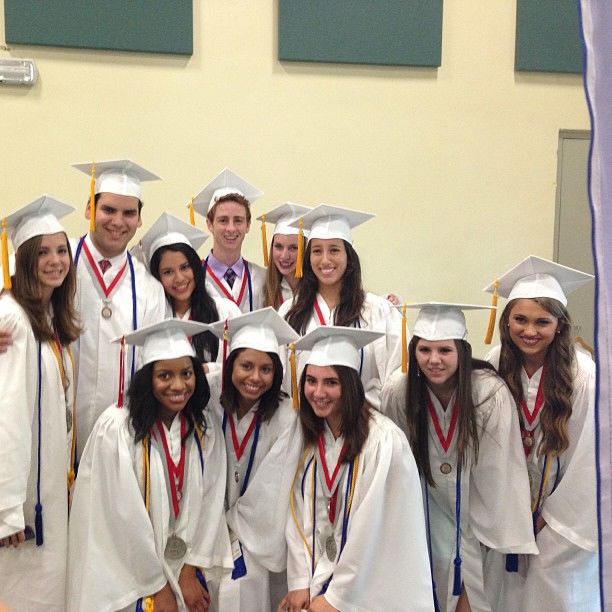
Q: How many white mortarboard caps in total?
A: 11